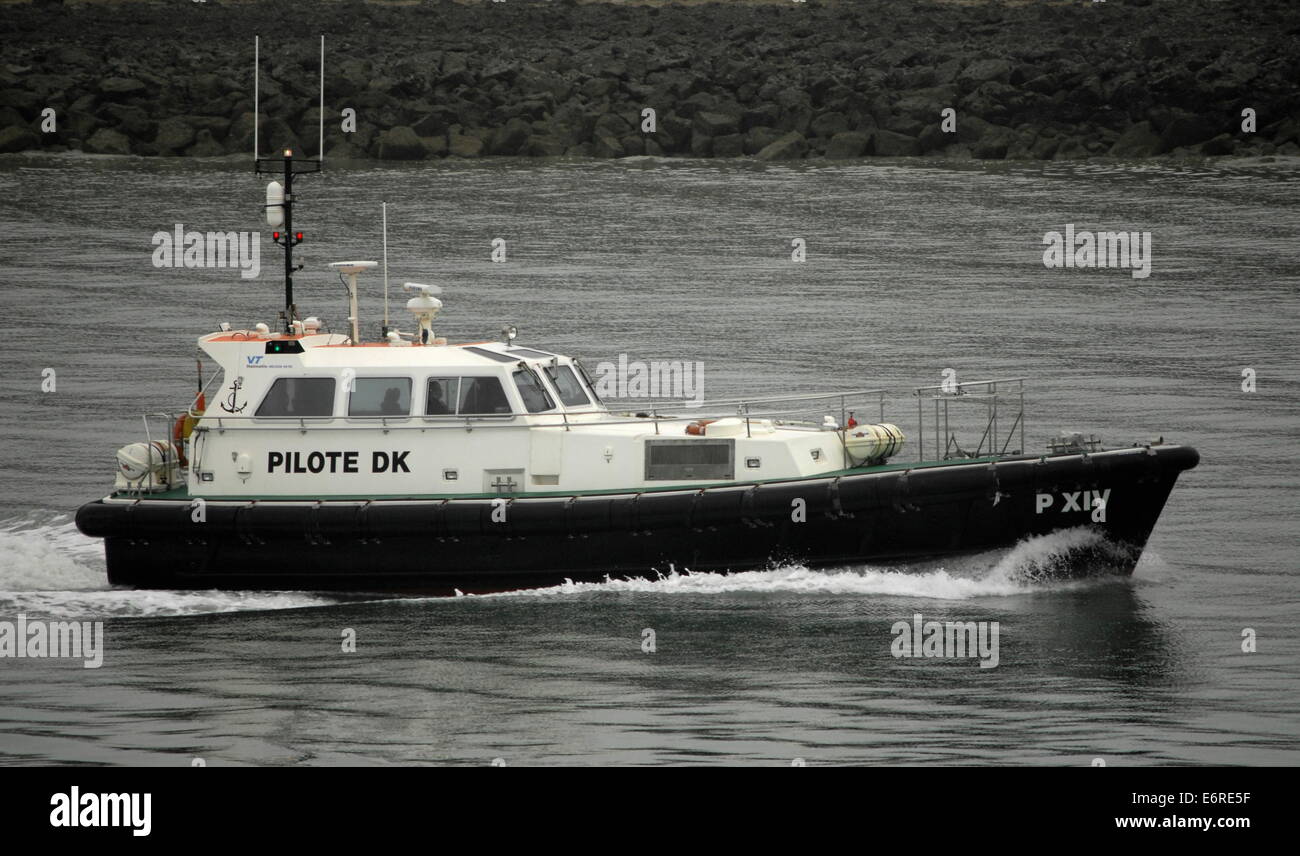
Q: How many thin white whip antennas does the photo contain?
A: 3